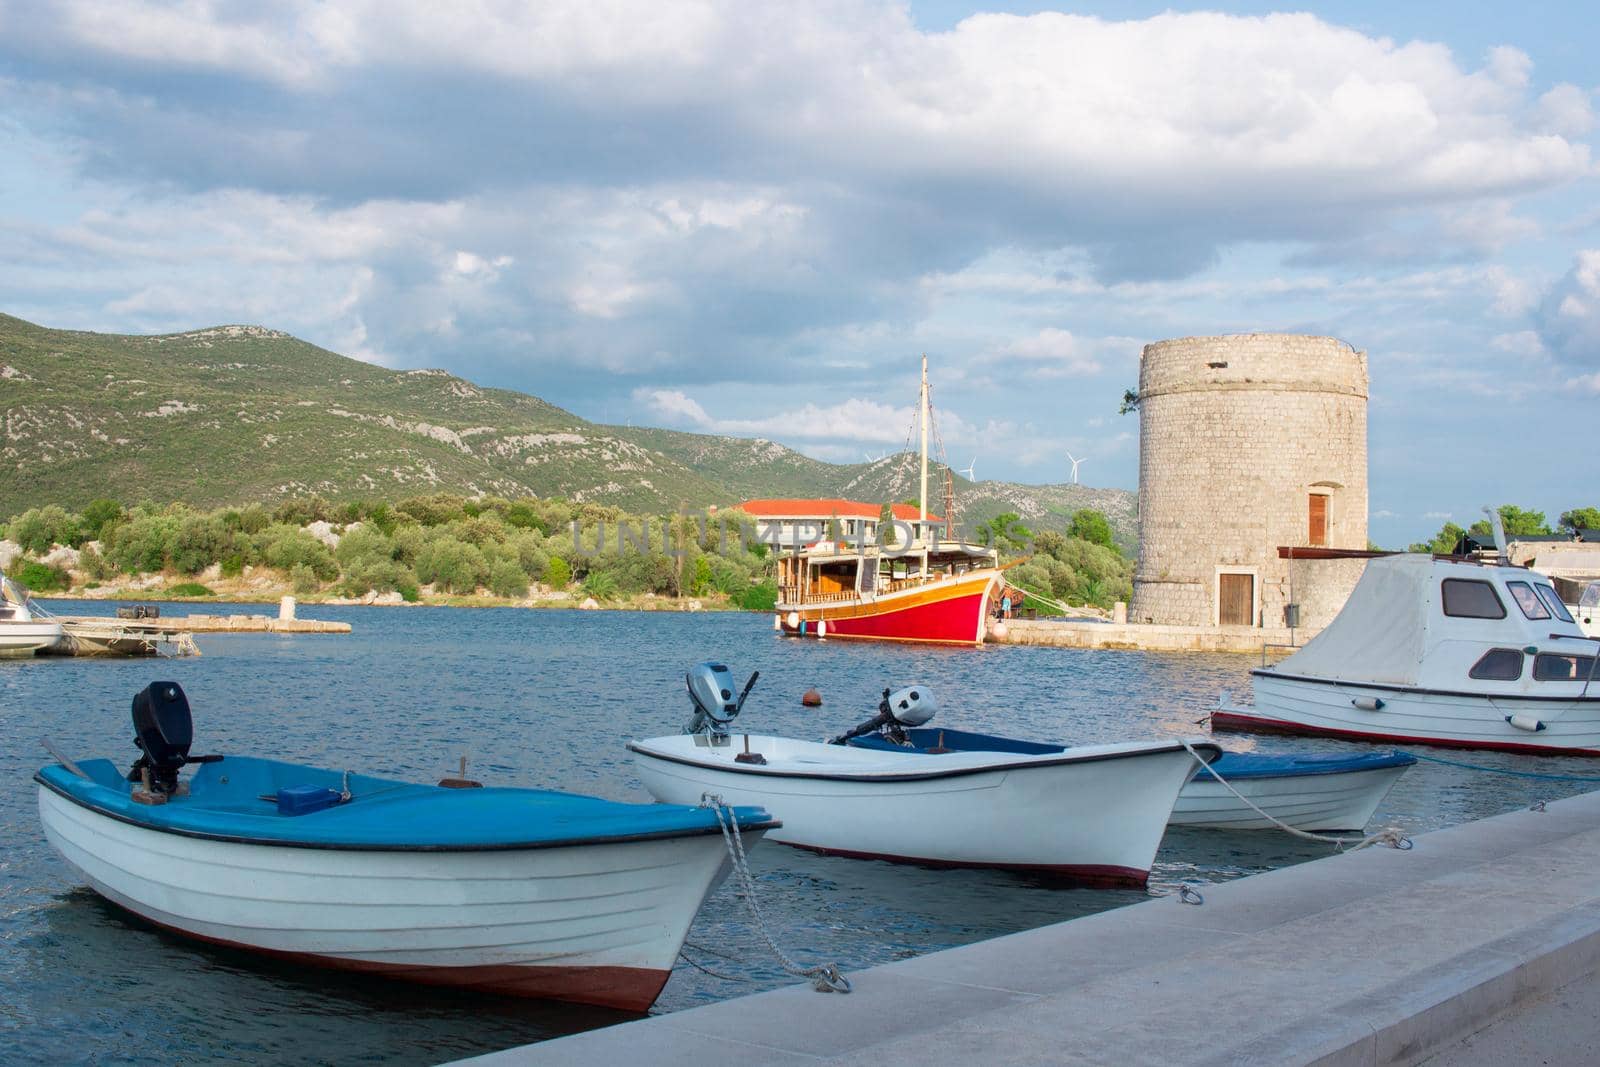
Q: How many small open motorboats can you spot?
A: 3